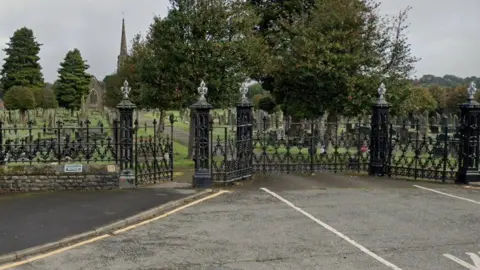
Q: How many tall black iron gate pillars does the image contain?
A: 5